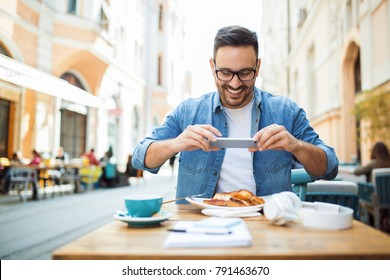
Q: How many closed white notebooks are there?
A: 1